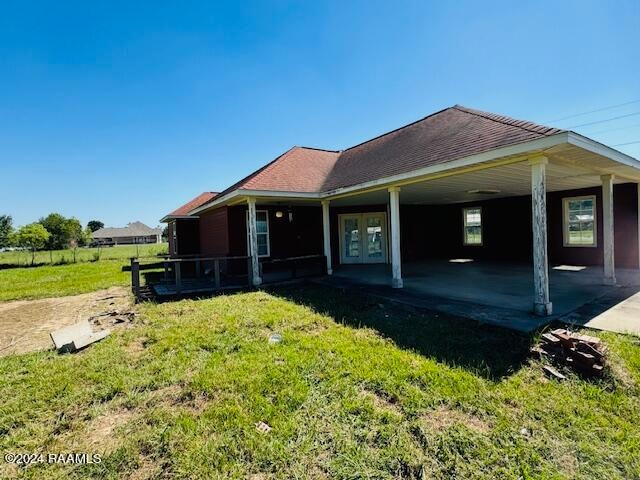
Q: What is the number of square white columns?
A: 5